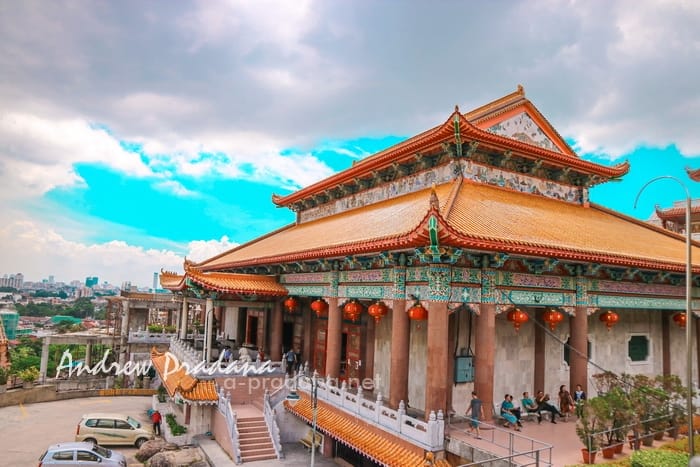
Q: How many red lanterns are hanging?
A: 9